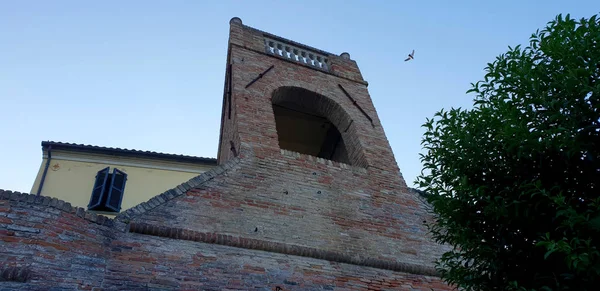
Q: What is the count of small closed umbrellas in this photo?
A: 0